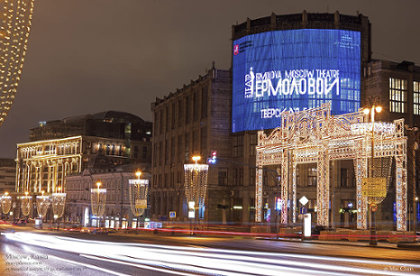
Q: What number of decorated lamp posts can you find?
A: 8